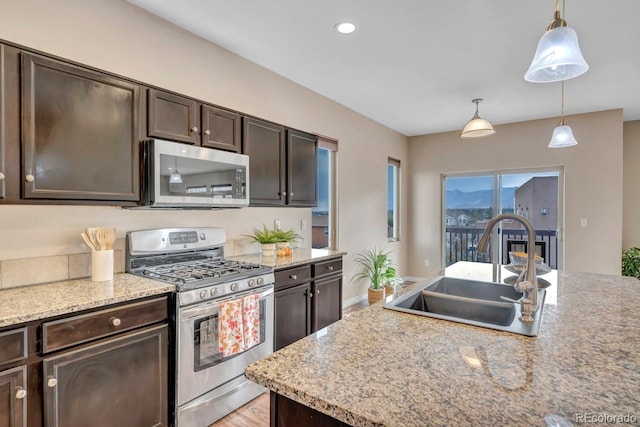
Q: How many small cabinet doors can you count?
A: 2